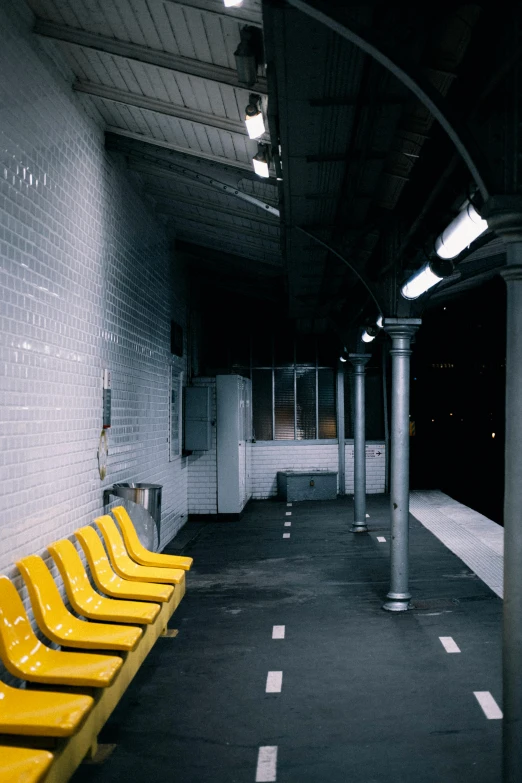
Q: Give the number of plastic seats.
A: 8